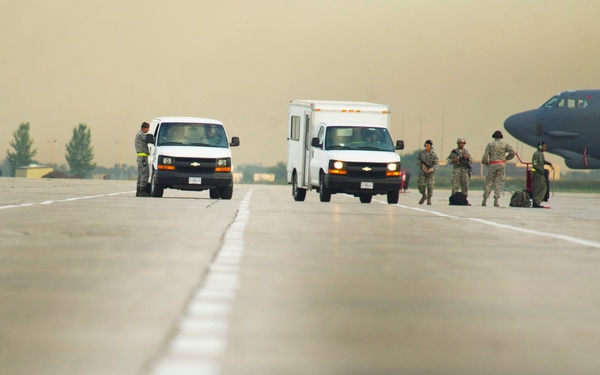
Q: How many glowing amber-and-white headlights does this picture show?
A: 2